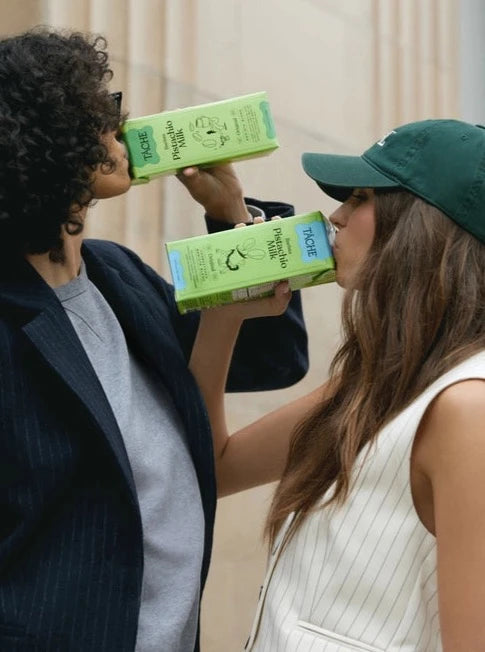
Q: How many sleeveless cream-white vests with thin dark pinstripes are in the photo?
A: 1